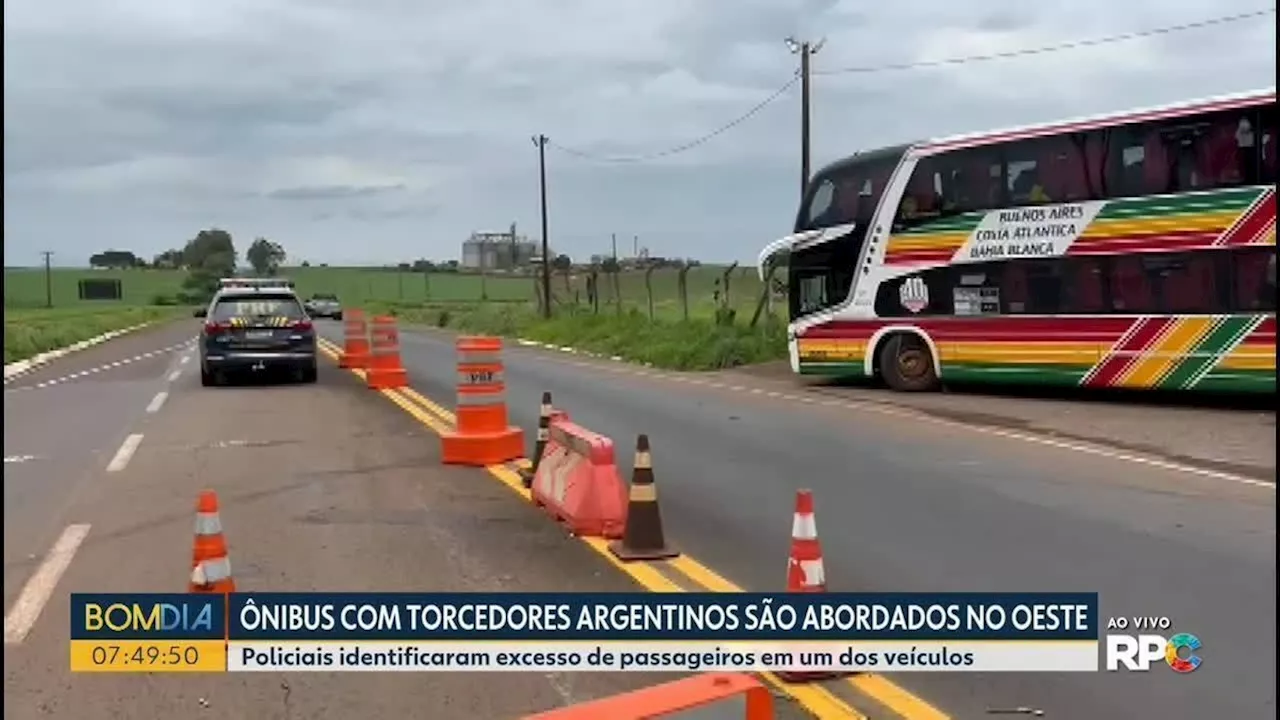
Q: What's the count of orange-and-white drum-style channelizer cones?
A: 3